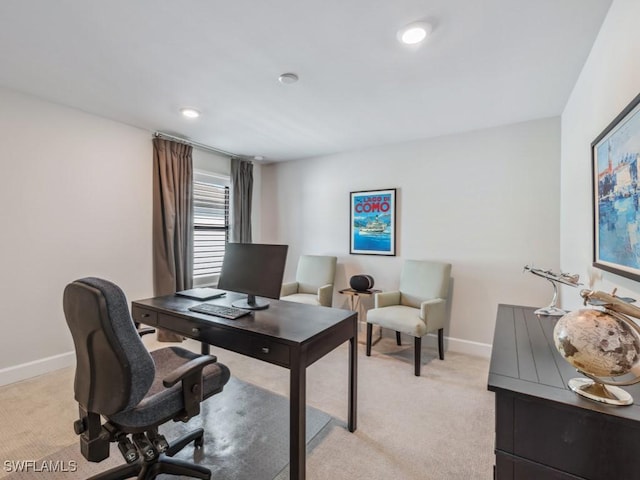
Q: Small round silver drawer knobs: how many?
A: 3